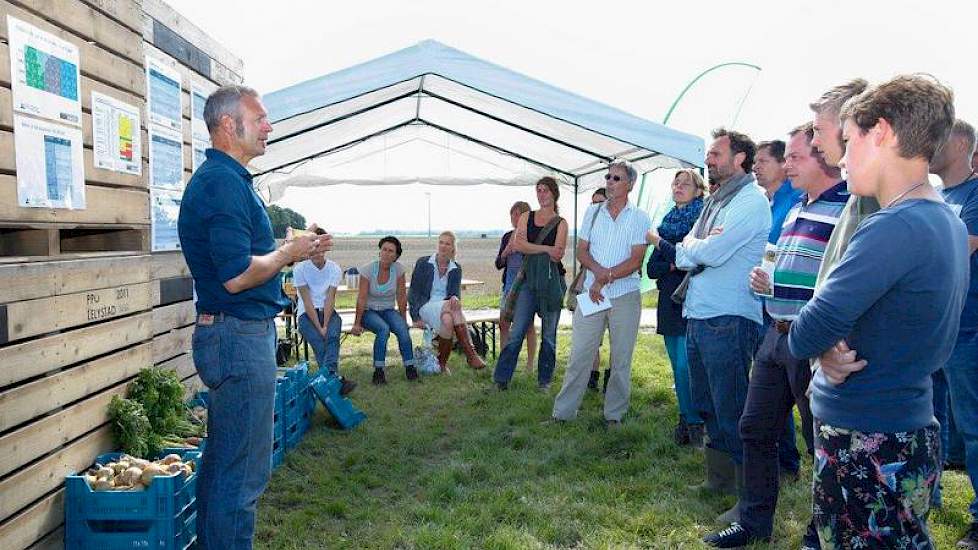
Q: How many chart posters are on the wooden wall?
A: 8